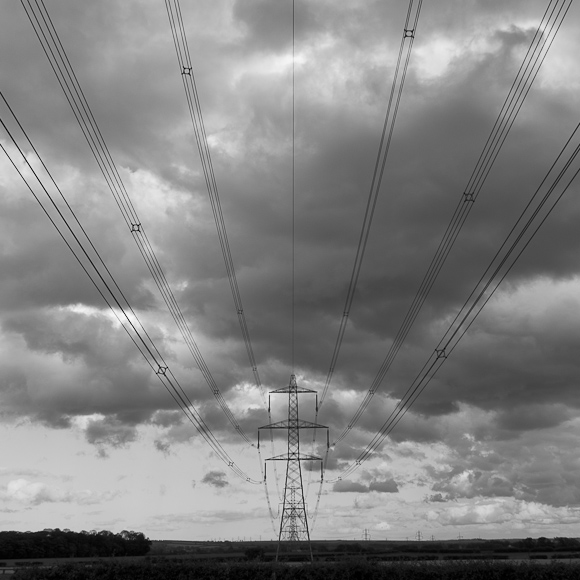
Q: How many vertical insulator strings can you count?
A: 6